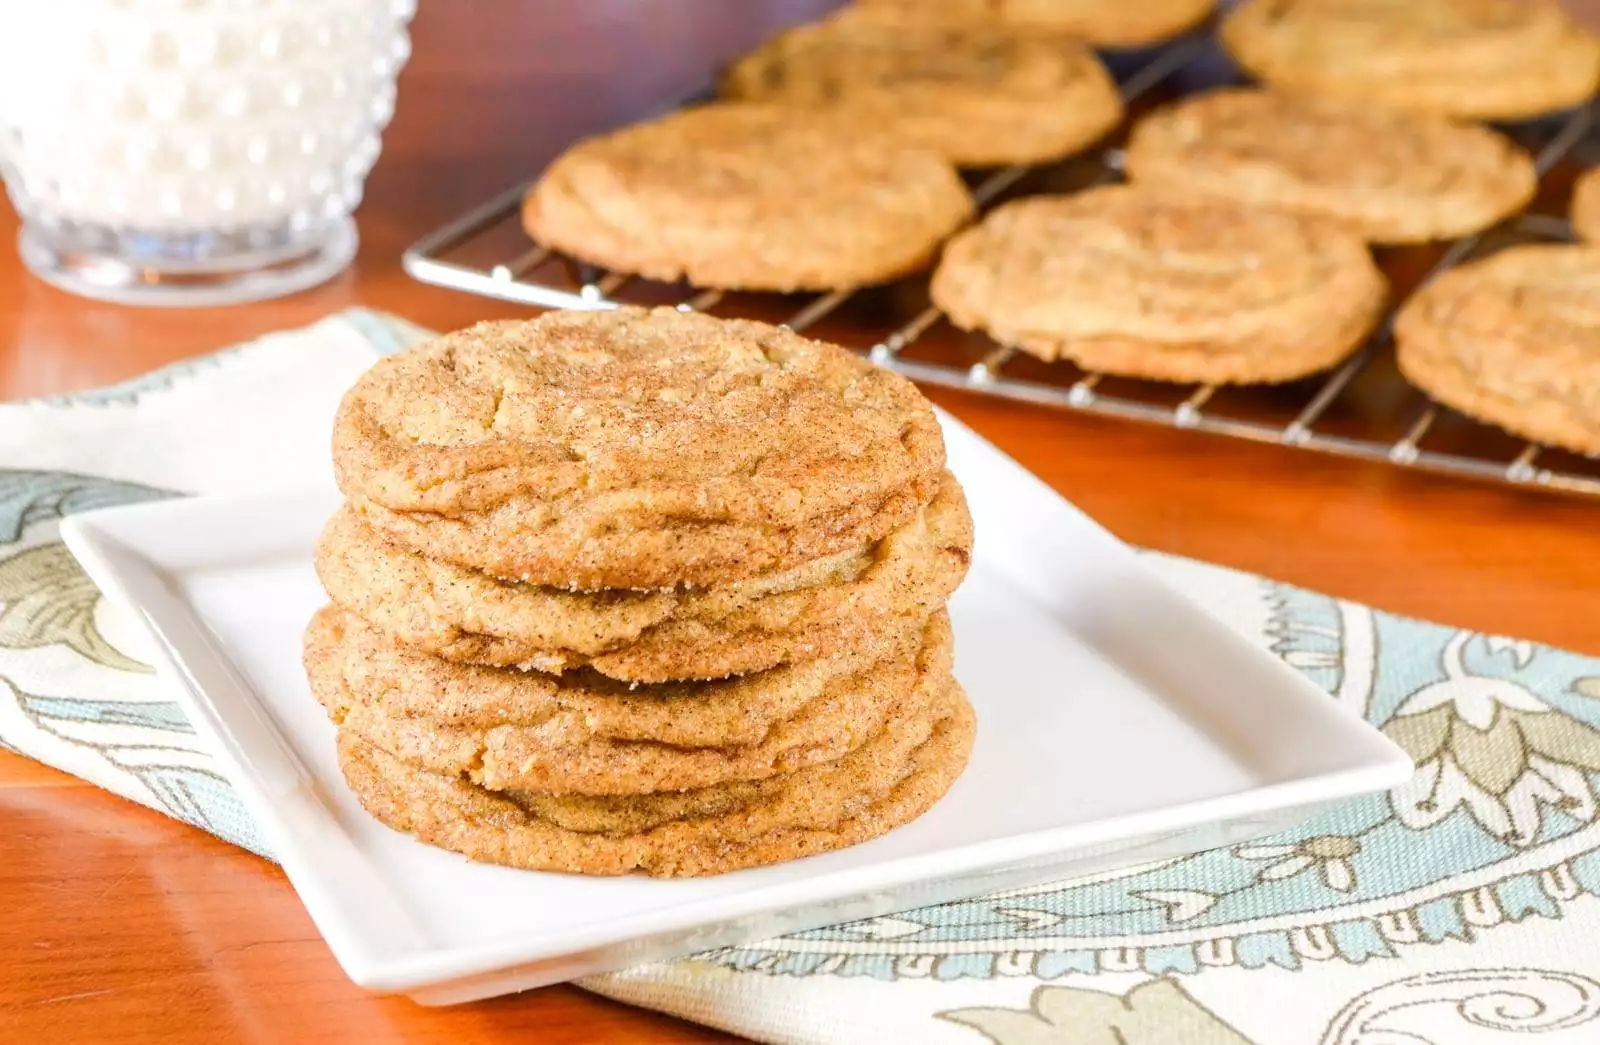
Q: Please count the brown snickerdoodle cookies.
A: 12